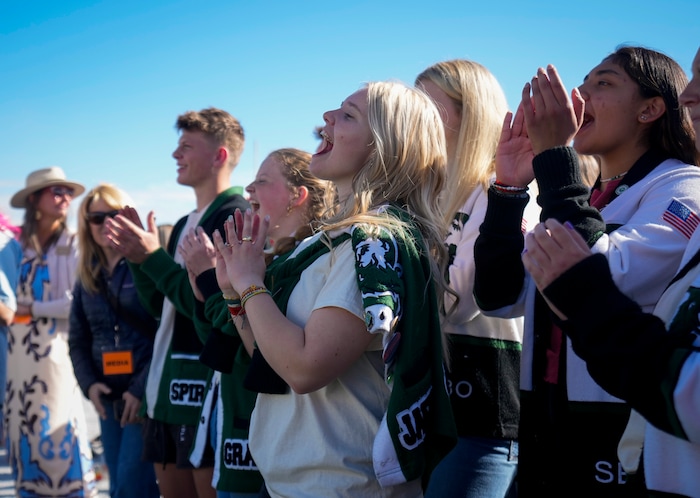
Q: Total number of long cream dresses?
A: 1